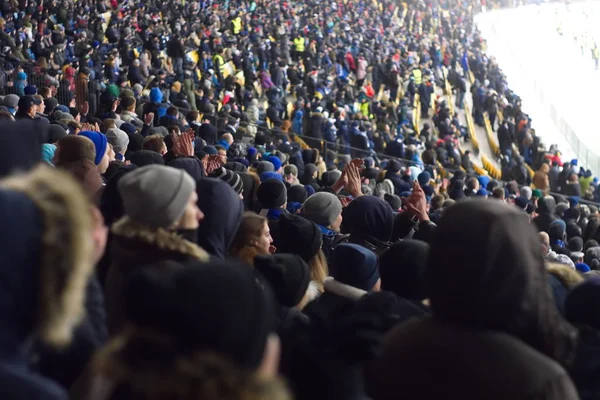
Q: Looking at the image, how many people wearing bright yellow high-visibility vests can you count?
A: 5